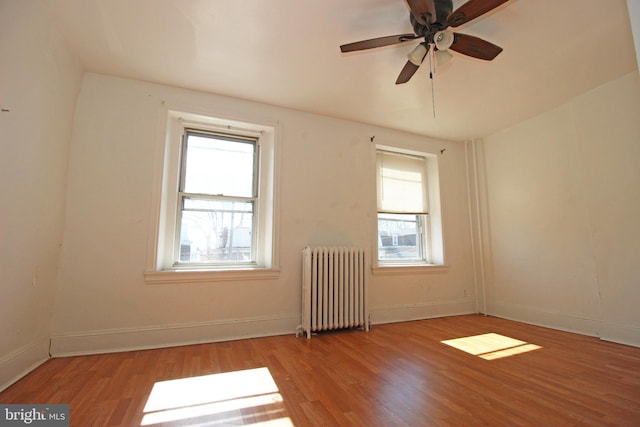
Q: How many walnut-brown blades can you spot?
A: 5